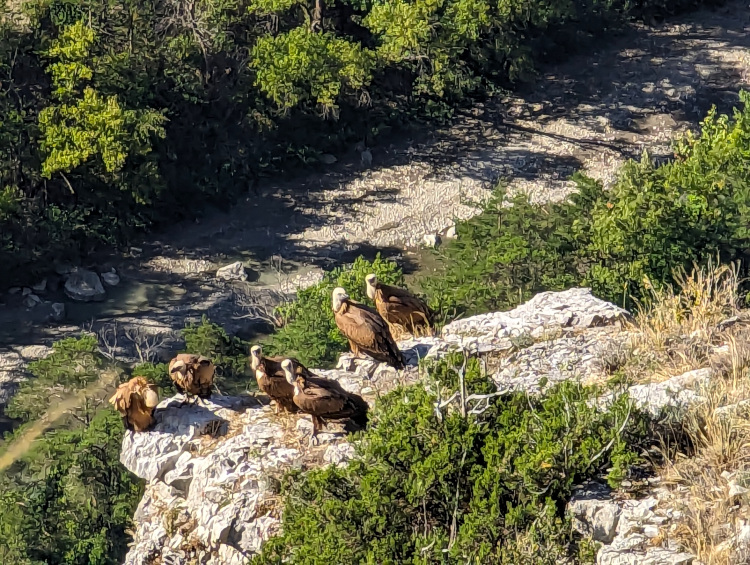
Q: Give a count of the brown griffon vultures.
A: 6